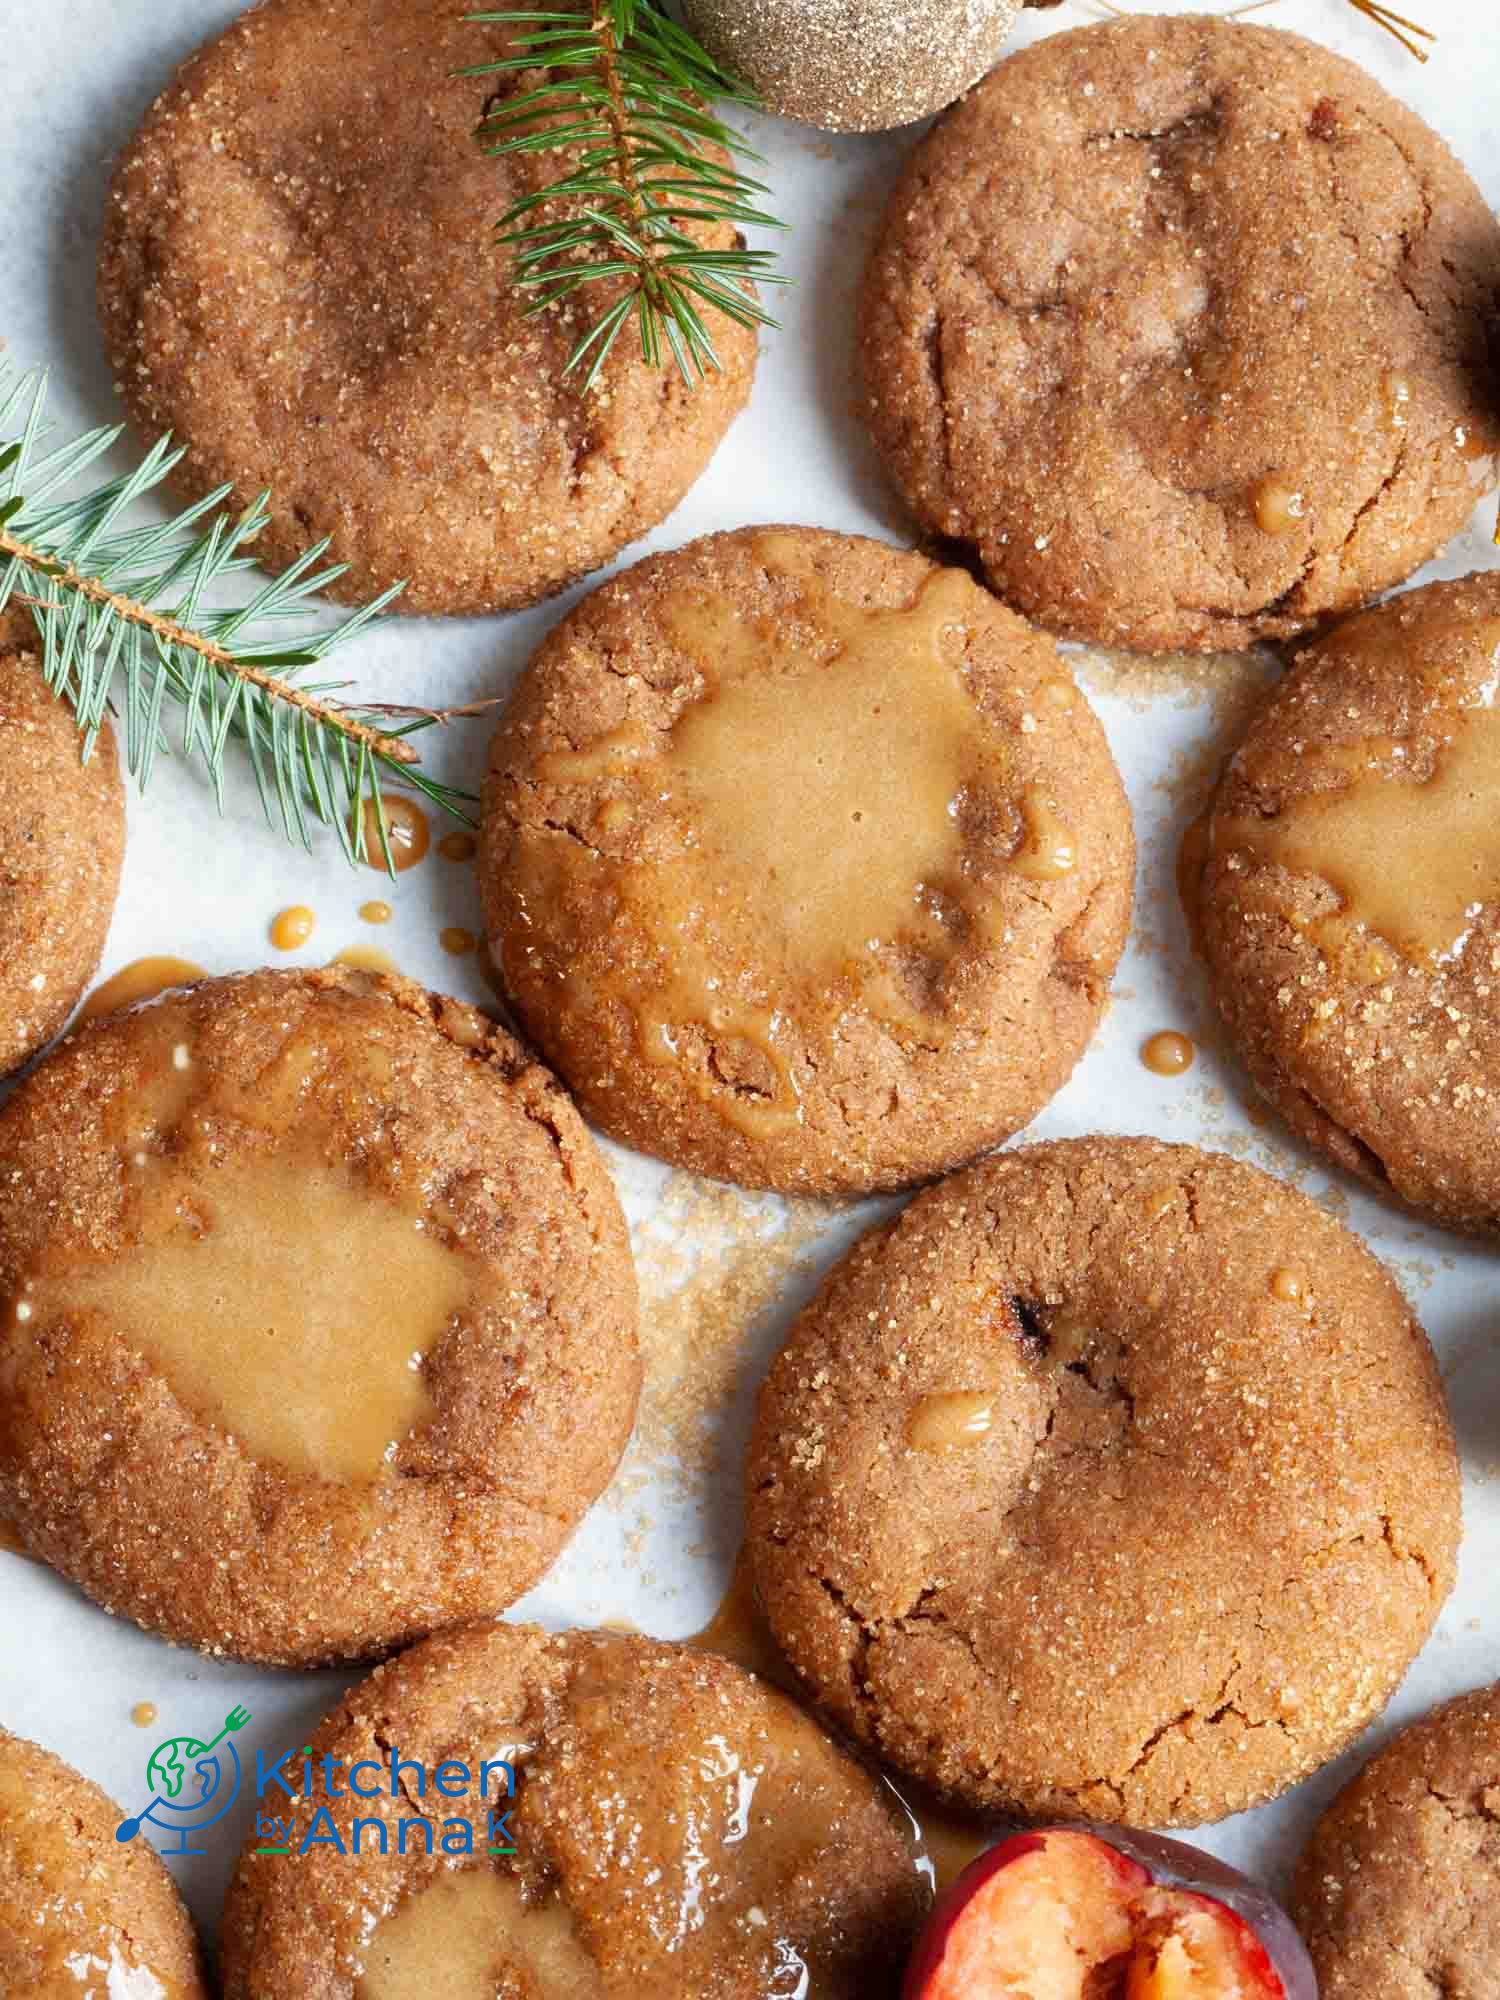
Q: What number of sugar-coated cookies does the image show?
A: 10